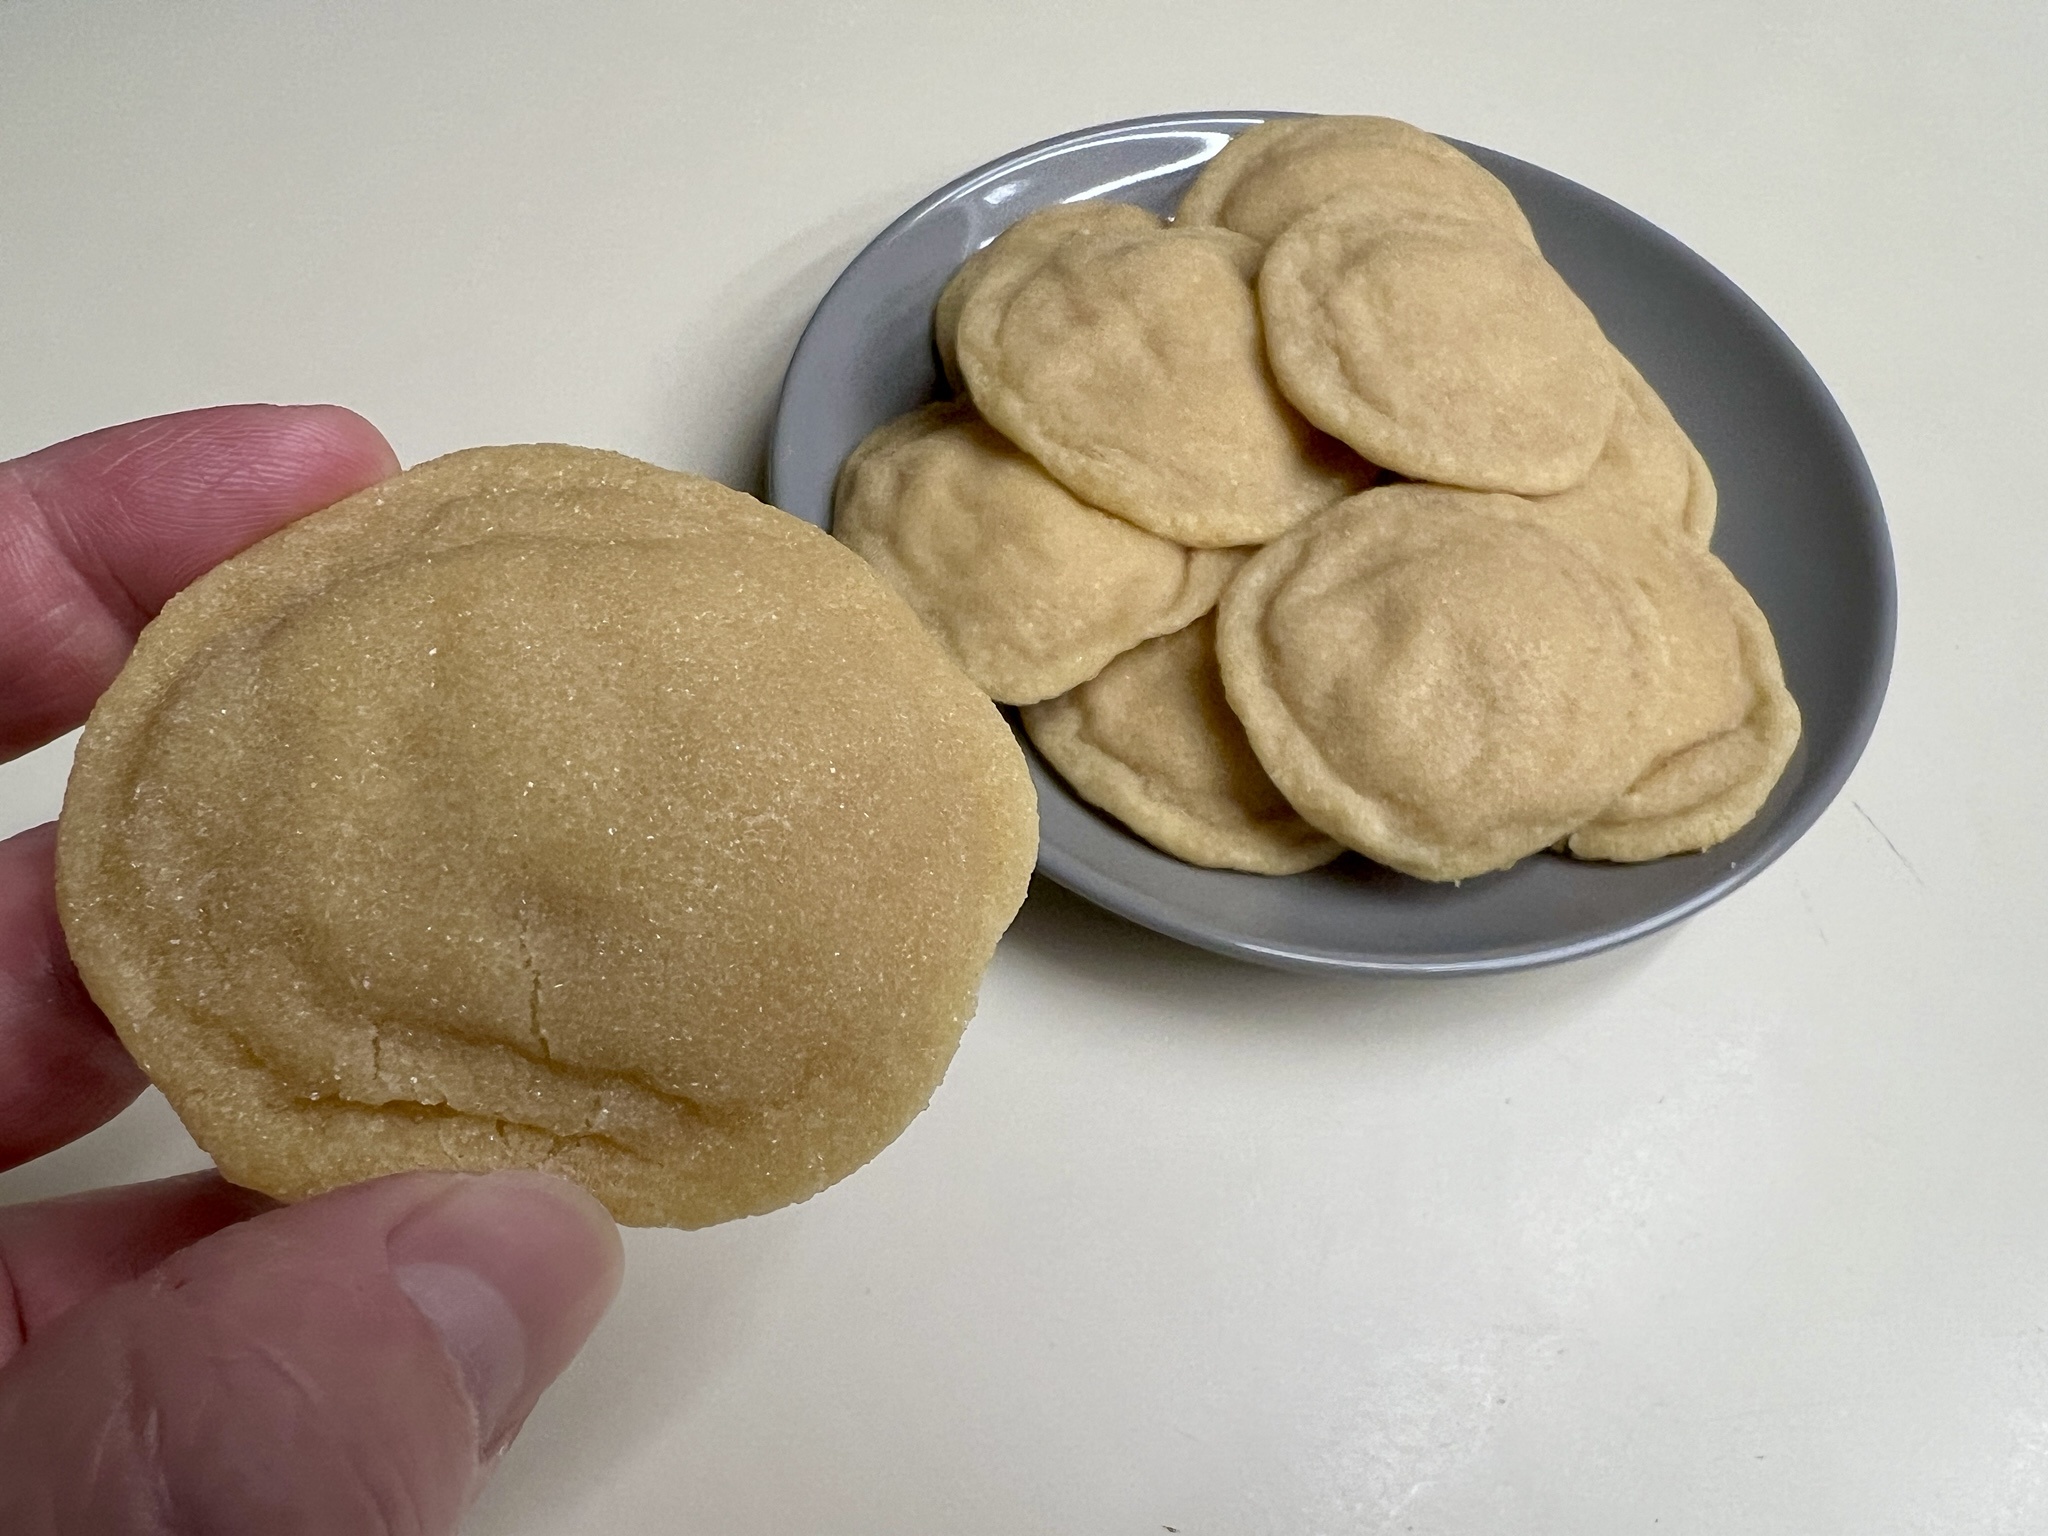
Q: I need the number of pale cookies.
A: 10